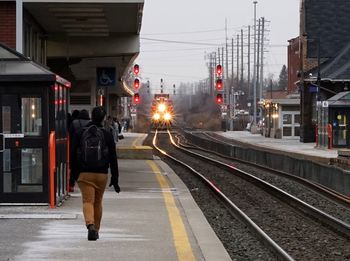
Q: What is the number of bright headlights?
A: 3